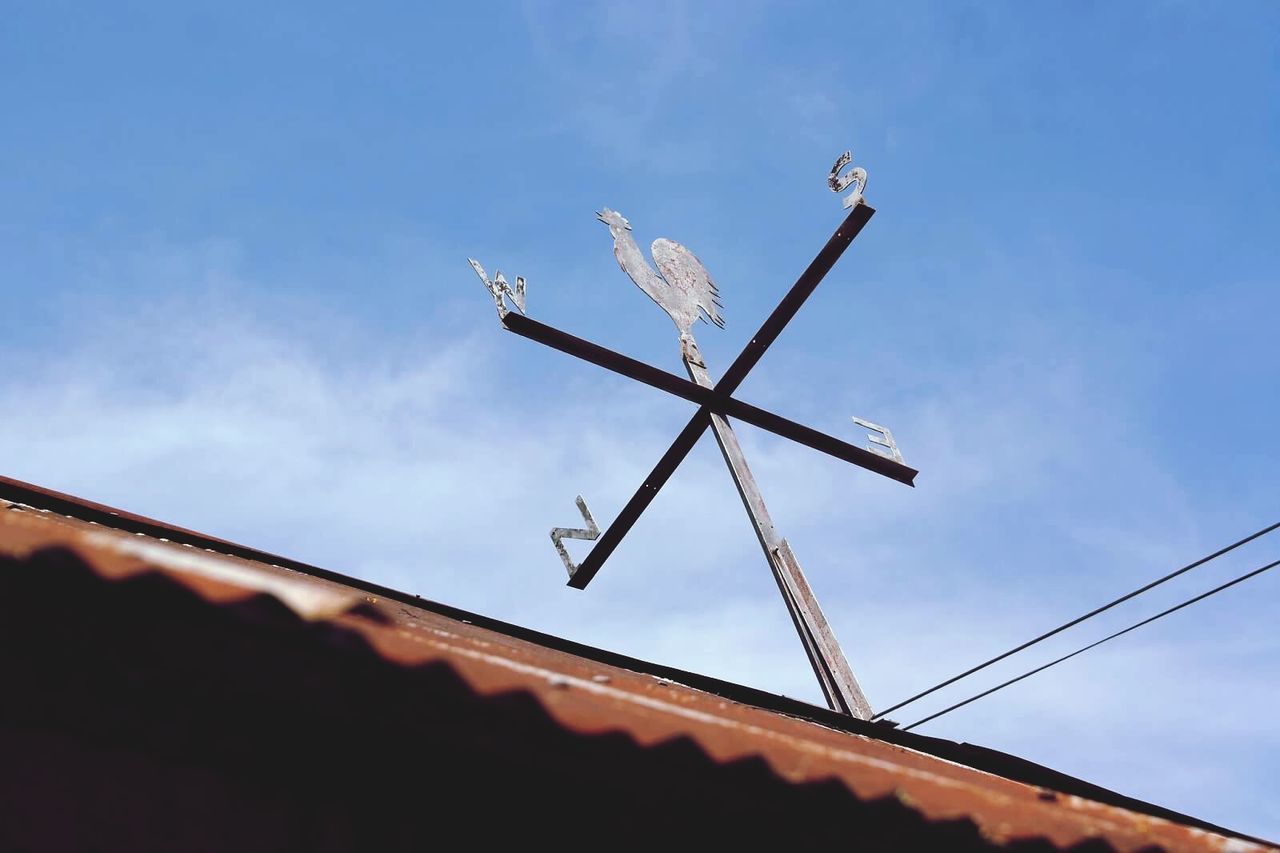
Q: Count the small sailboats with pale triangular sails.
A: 0